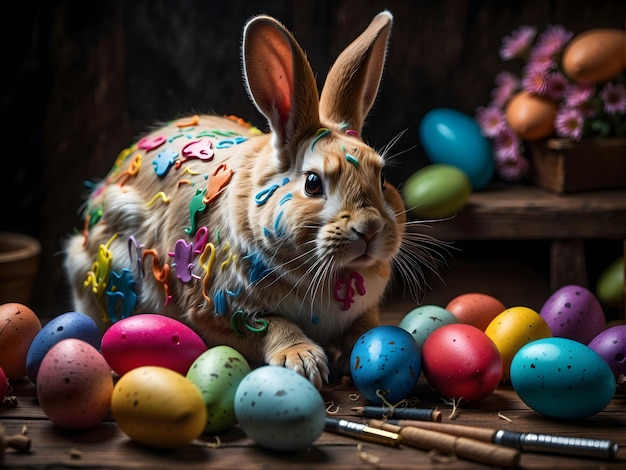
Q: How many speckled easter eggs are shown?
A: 15